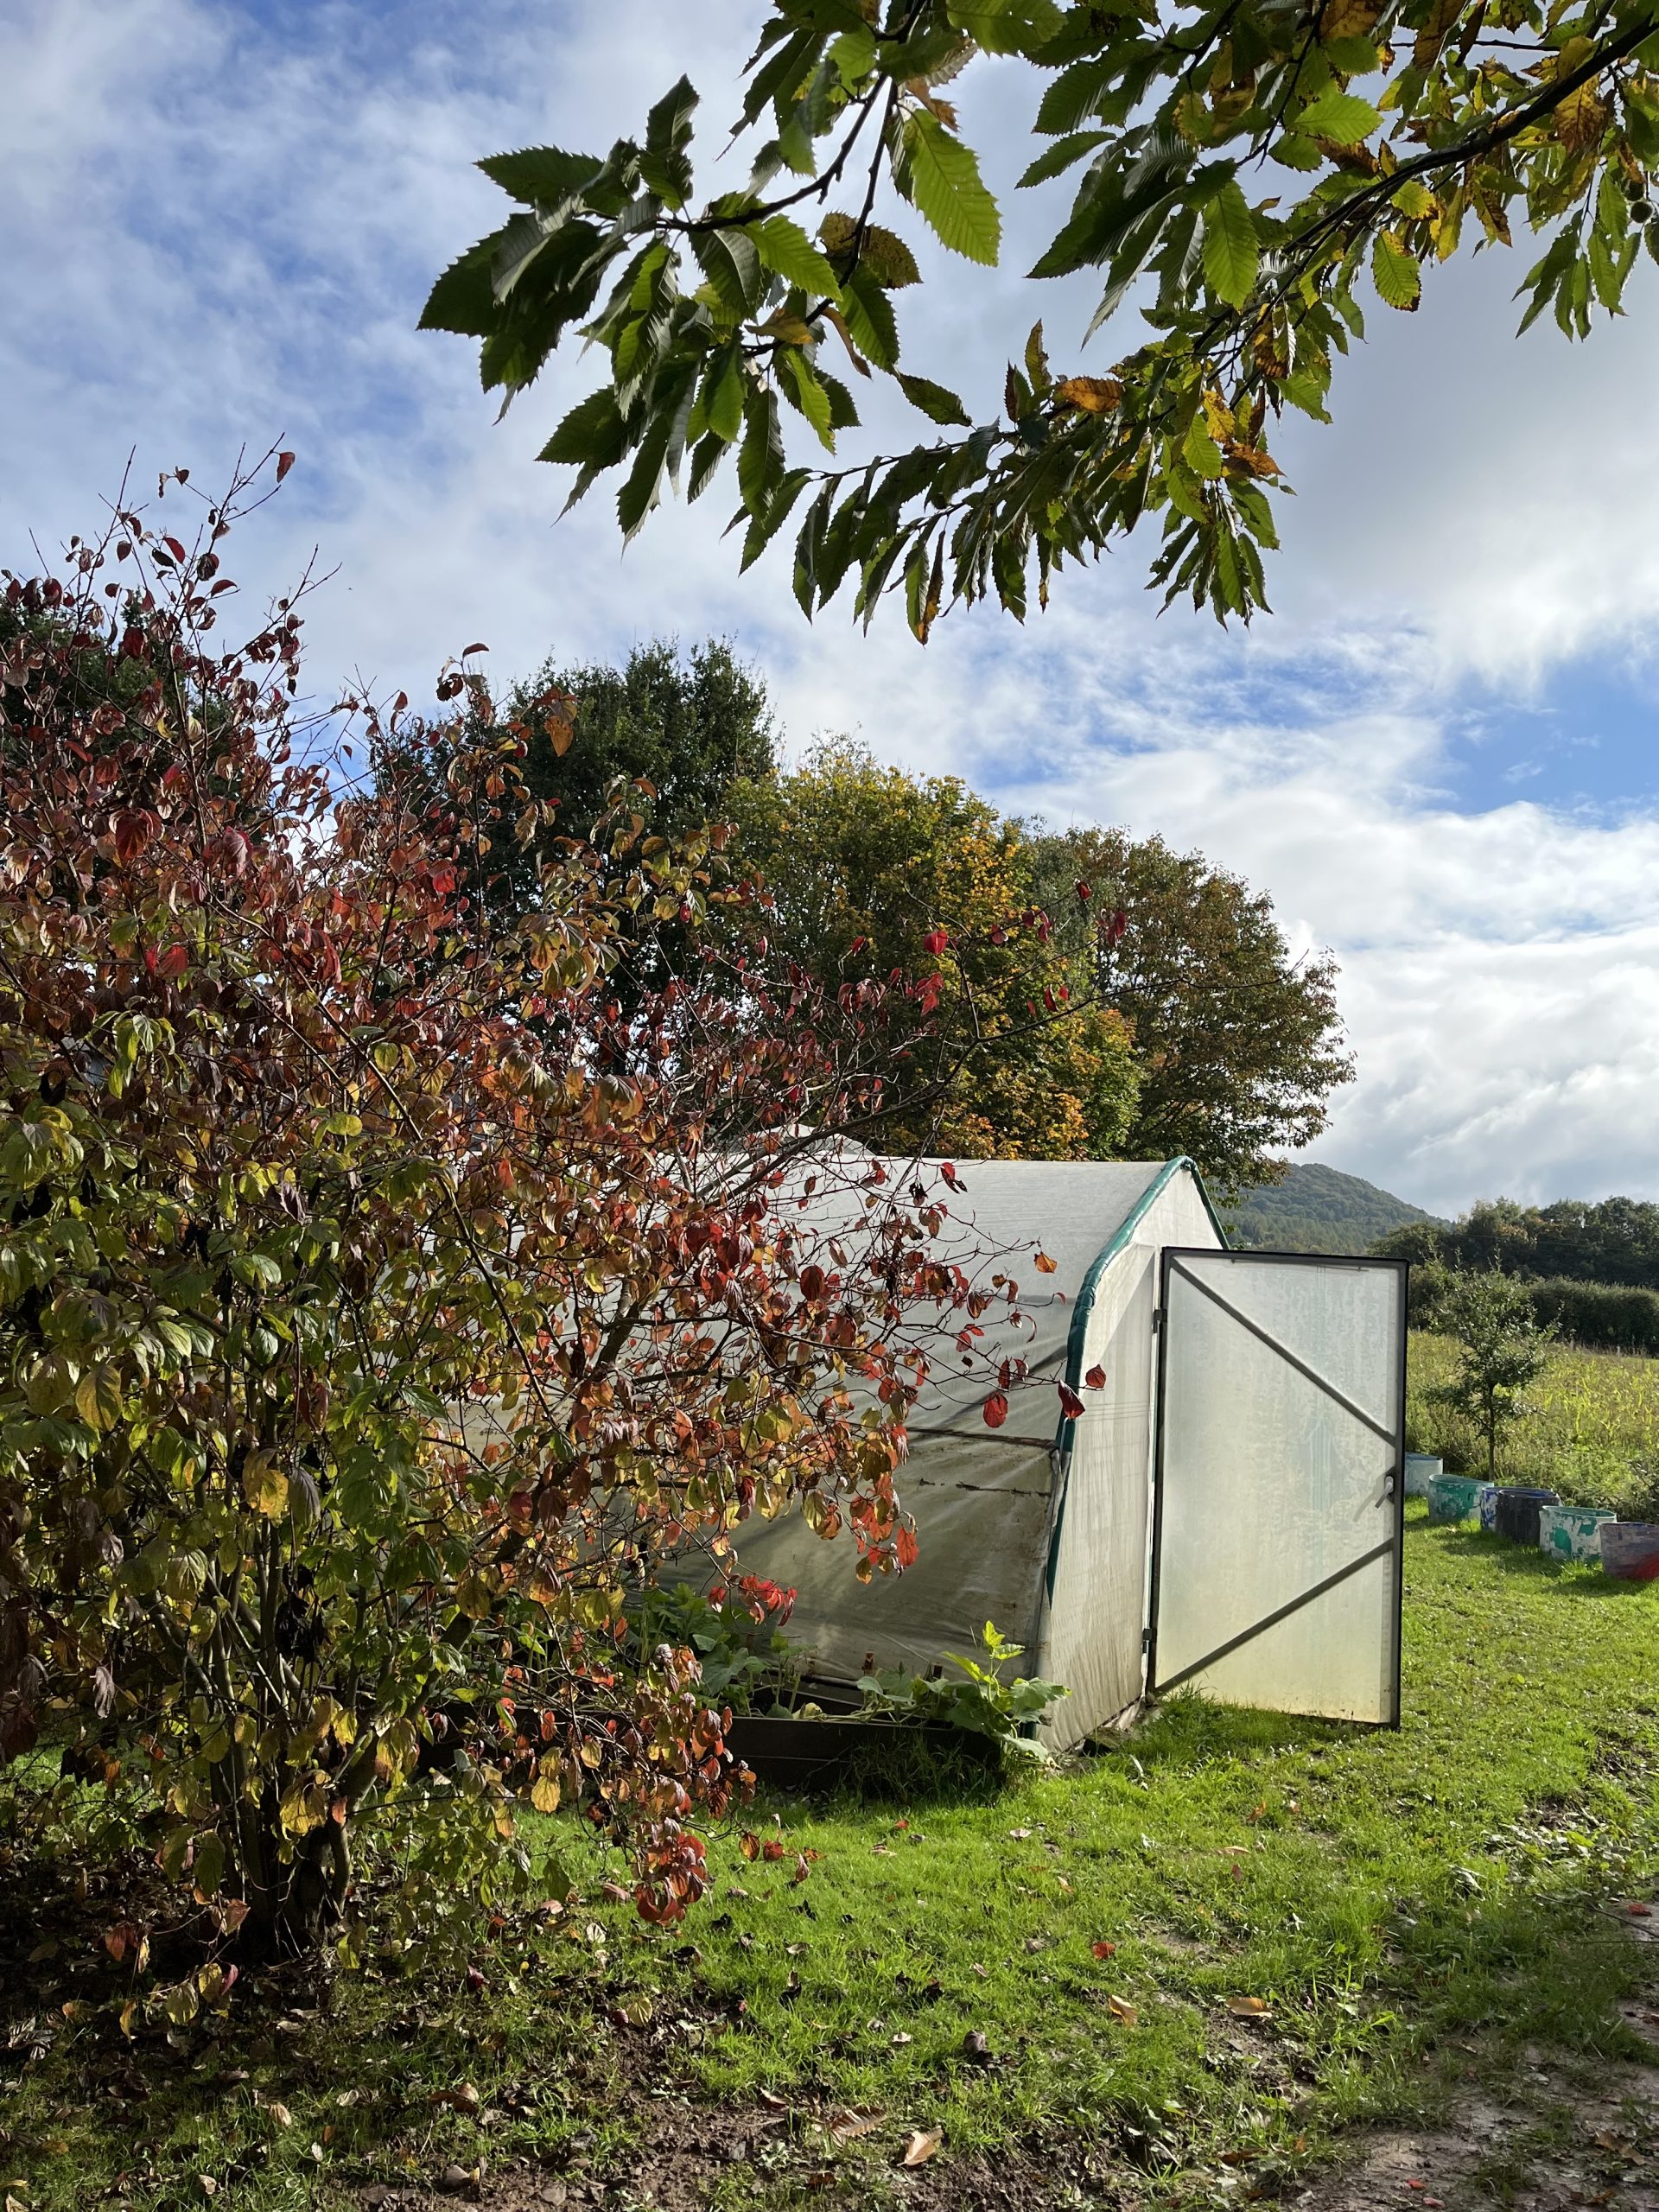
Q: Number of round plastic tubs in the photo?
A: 6